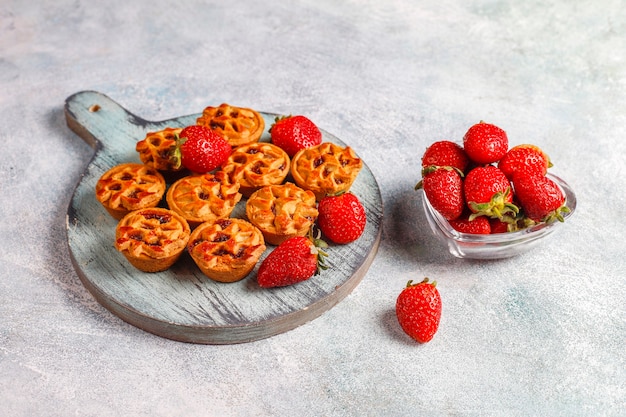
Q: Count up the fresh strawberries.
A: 13